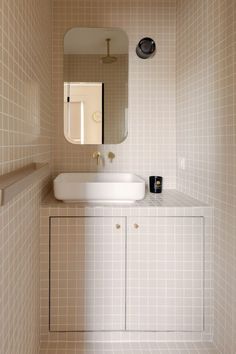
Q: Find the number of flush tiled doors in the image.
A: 2